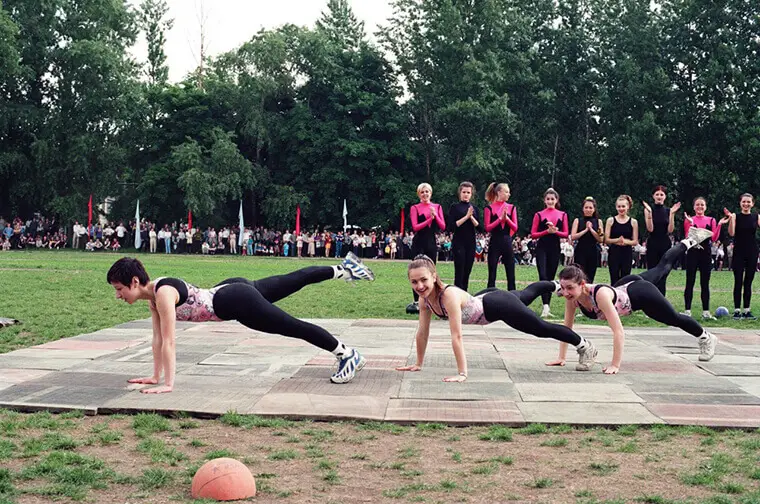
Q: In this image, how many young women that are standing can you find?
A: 9